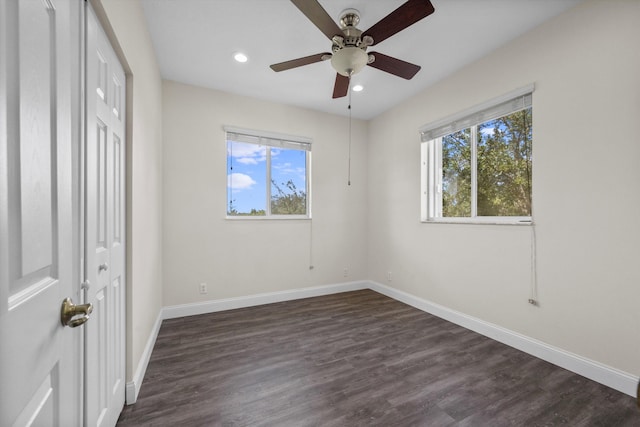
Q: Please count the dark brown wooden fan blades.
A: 5